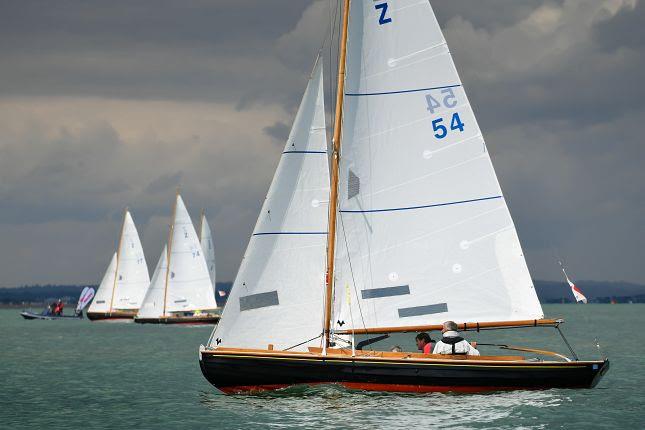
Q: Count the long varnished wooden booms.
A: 1